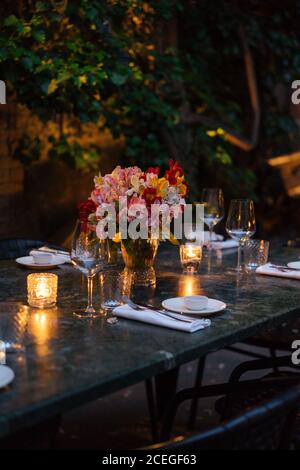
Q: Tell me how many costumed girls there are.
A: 0